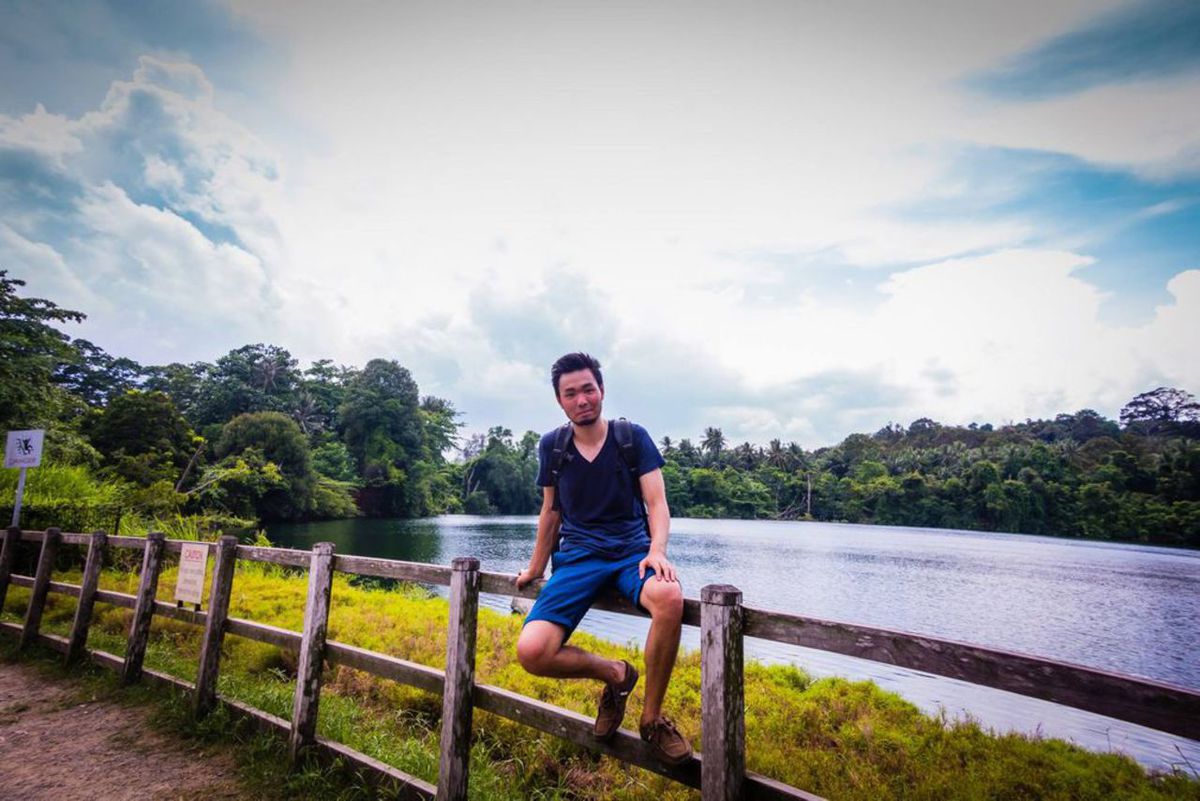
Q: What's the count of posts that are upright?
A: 8